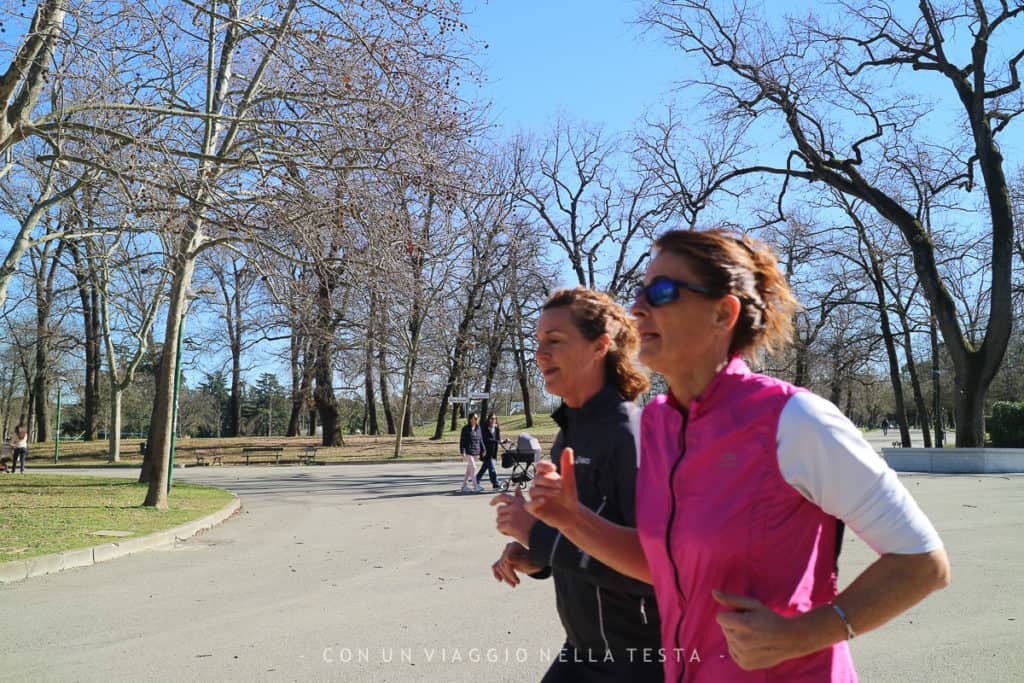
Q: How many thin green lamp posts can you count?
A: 2